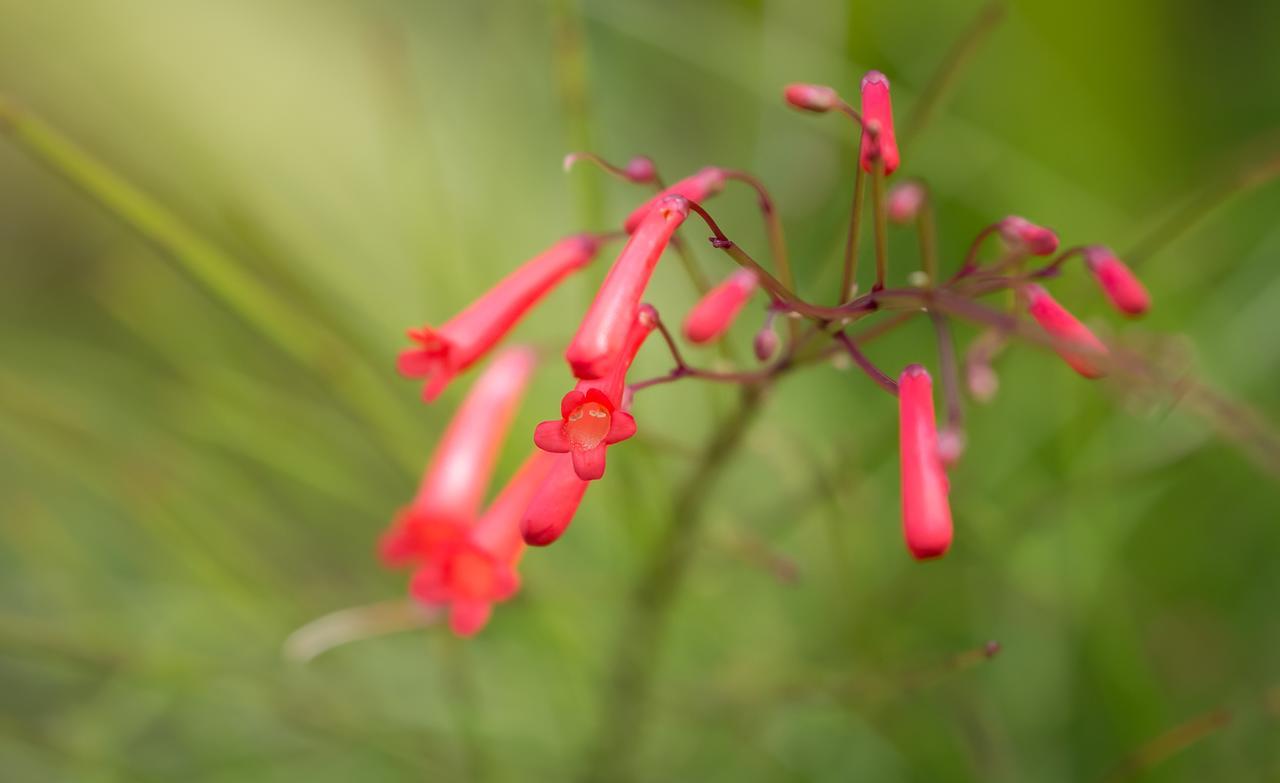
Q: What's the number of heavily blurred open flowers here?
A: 2